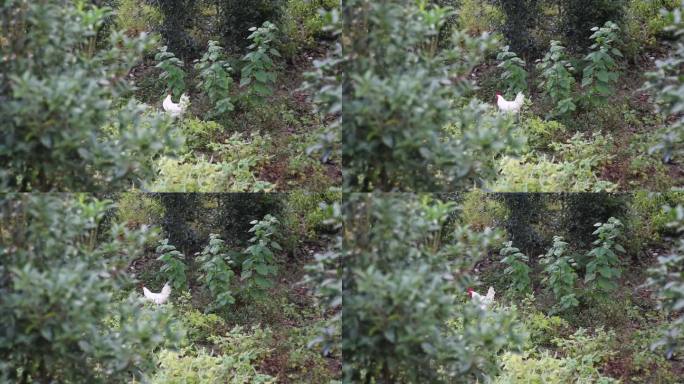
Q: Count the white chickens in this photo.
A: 4